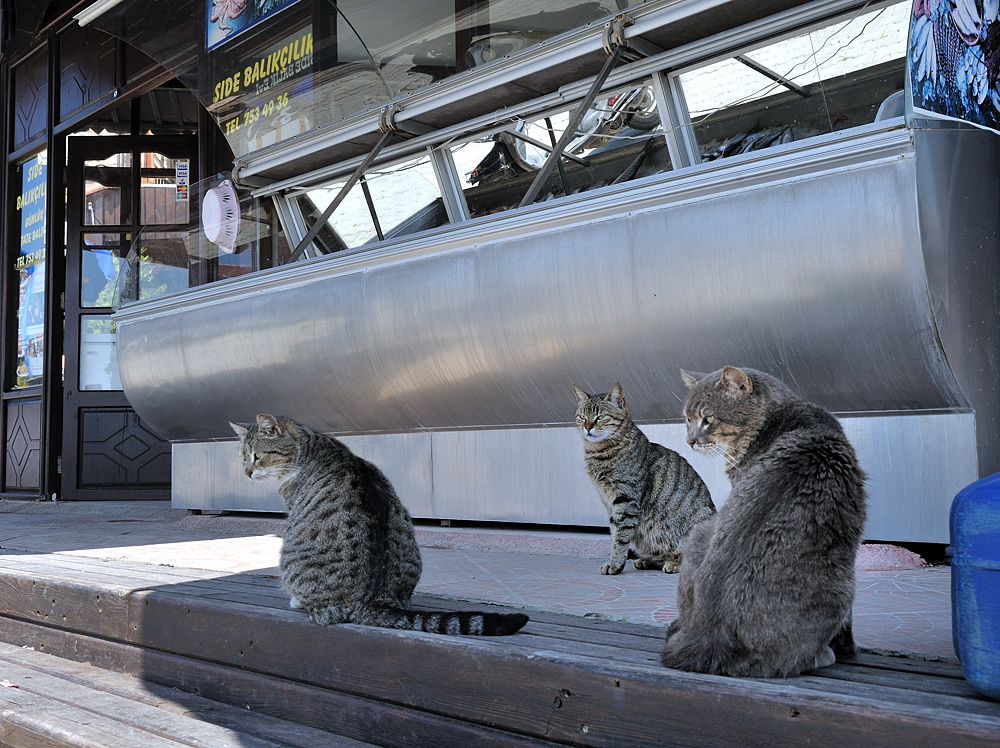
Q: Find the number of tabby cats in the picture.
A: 2